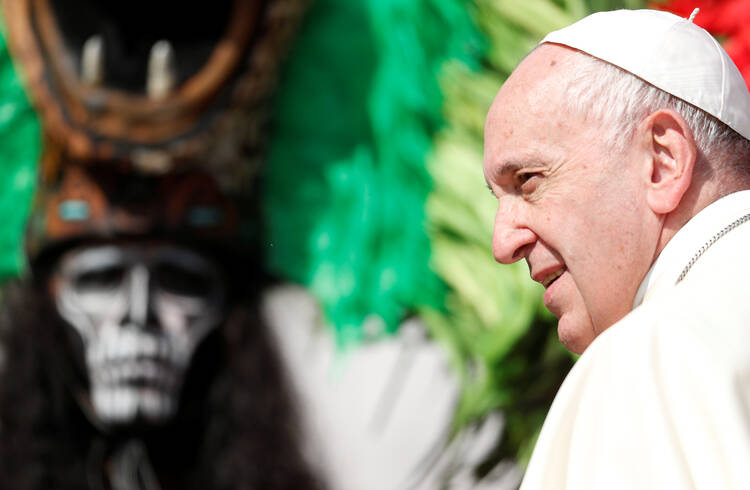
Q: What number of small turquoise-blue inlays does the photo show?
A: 2